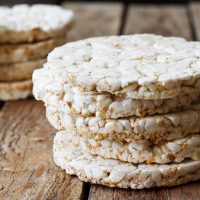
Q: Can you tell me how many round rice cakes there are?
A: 9